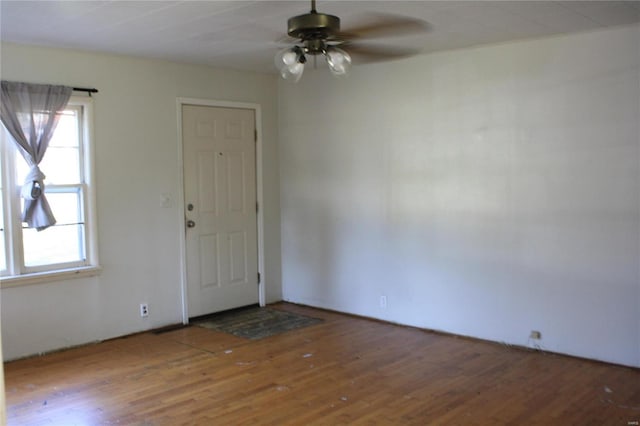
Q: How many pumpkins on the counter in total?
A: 0